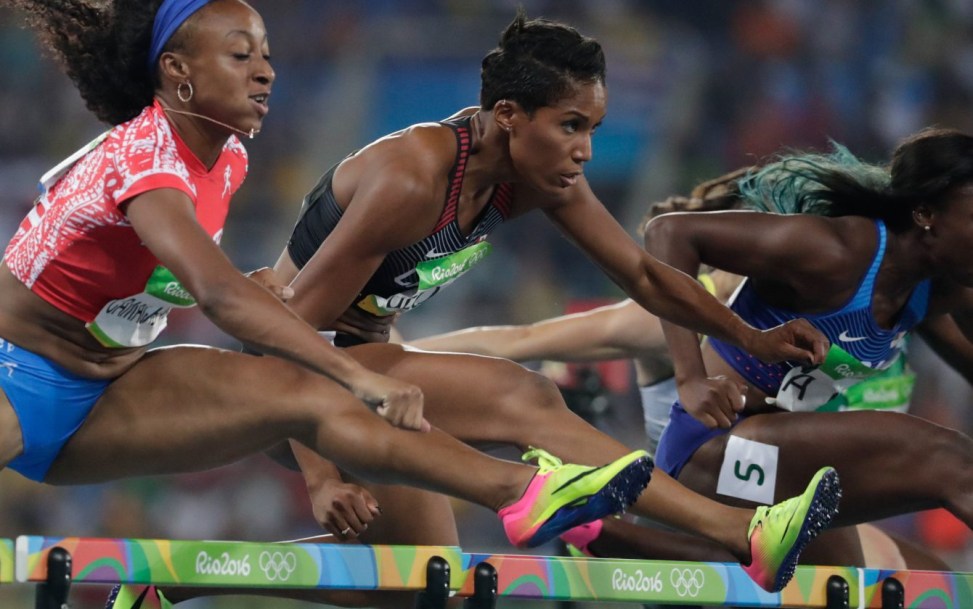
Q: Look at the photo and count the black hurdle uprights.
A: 5